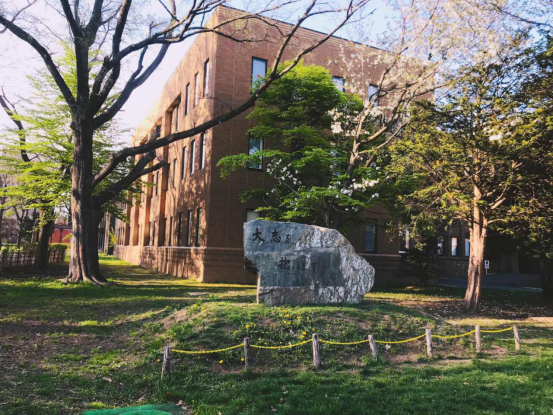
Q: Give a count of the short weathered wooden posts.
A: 7